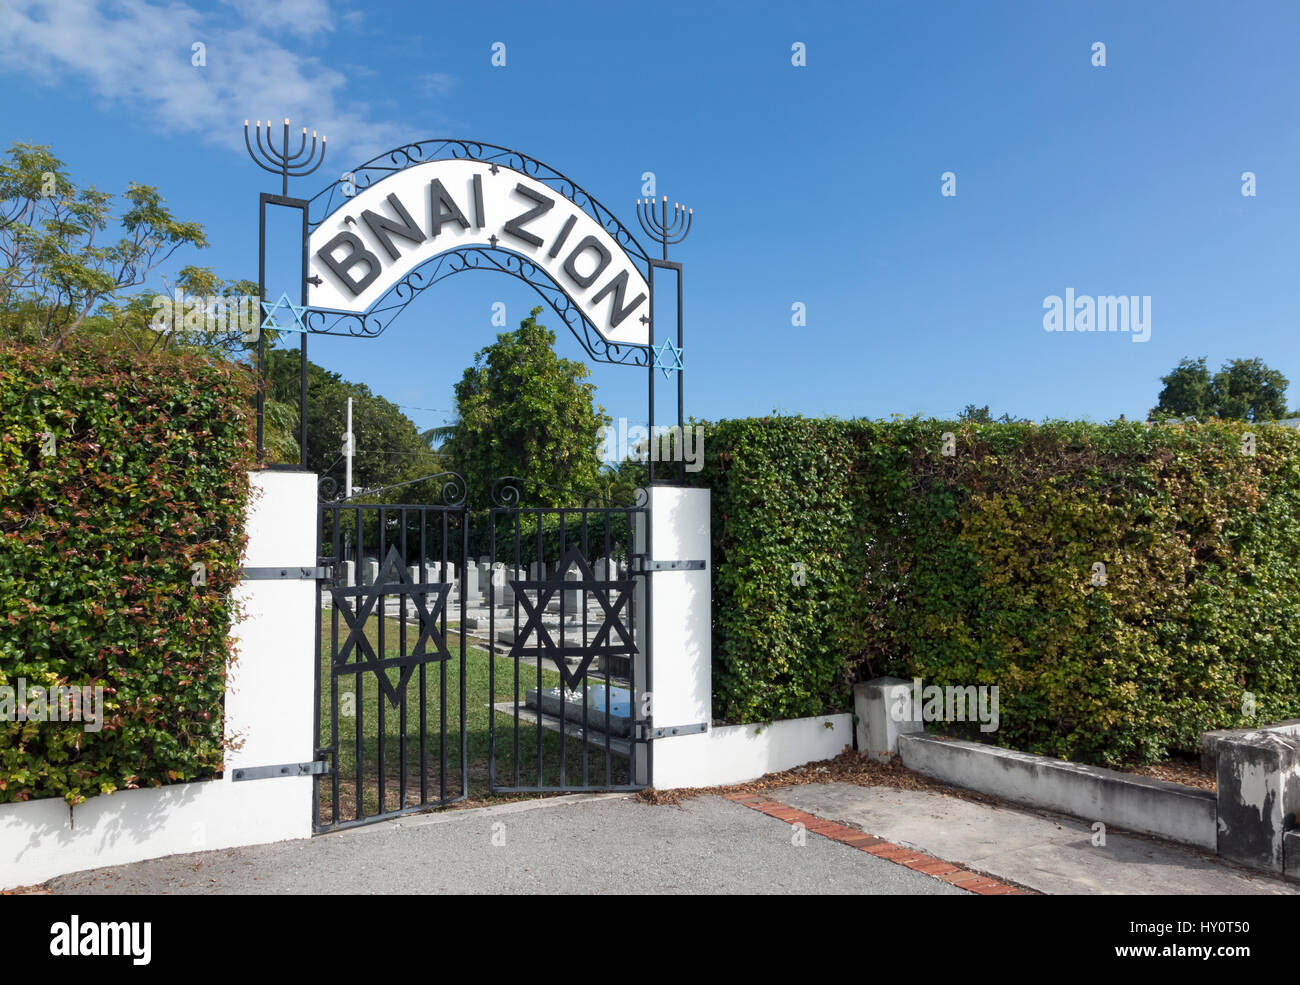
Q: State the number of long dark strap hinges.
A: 4